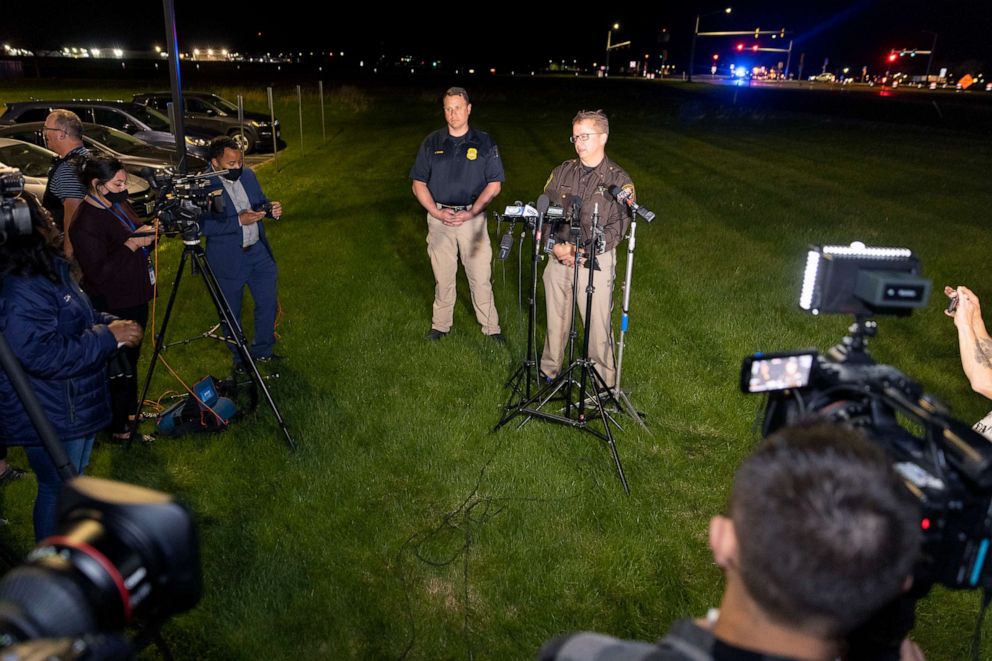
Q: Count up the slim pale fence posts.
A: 4